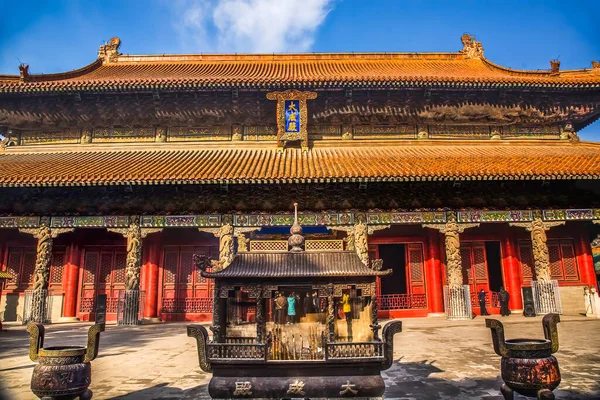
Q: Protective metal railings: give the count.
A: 4